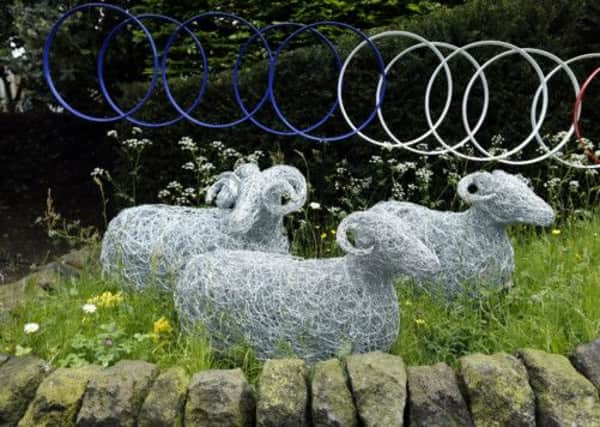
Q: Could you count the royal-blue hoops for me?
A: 5